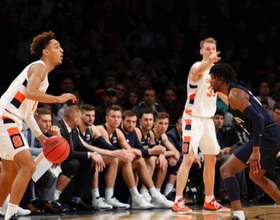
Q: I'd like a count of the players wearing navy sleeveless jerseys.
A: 5